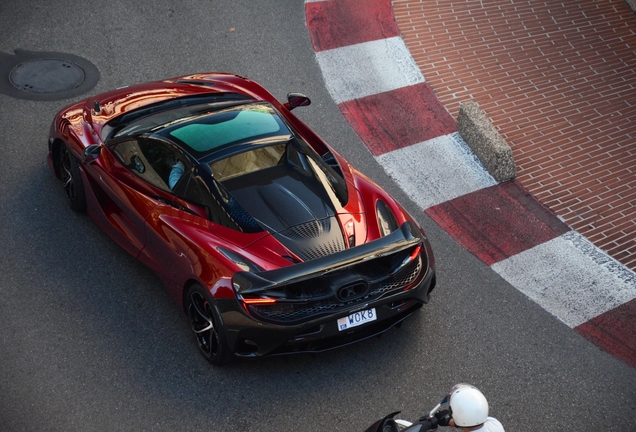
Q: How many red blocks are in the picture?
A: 4